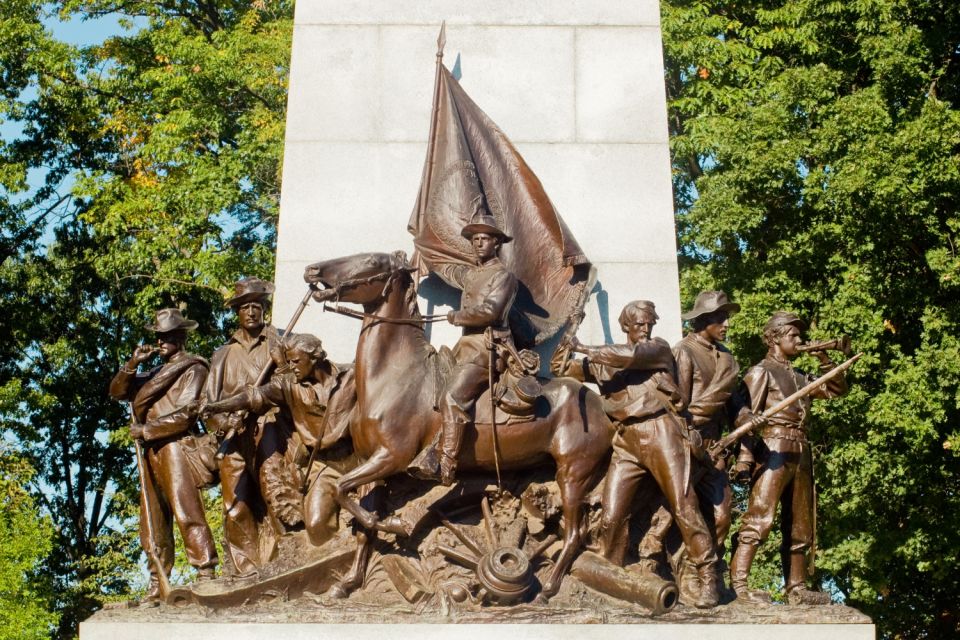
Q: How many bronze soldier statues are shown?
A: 7